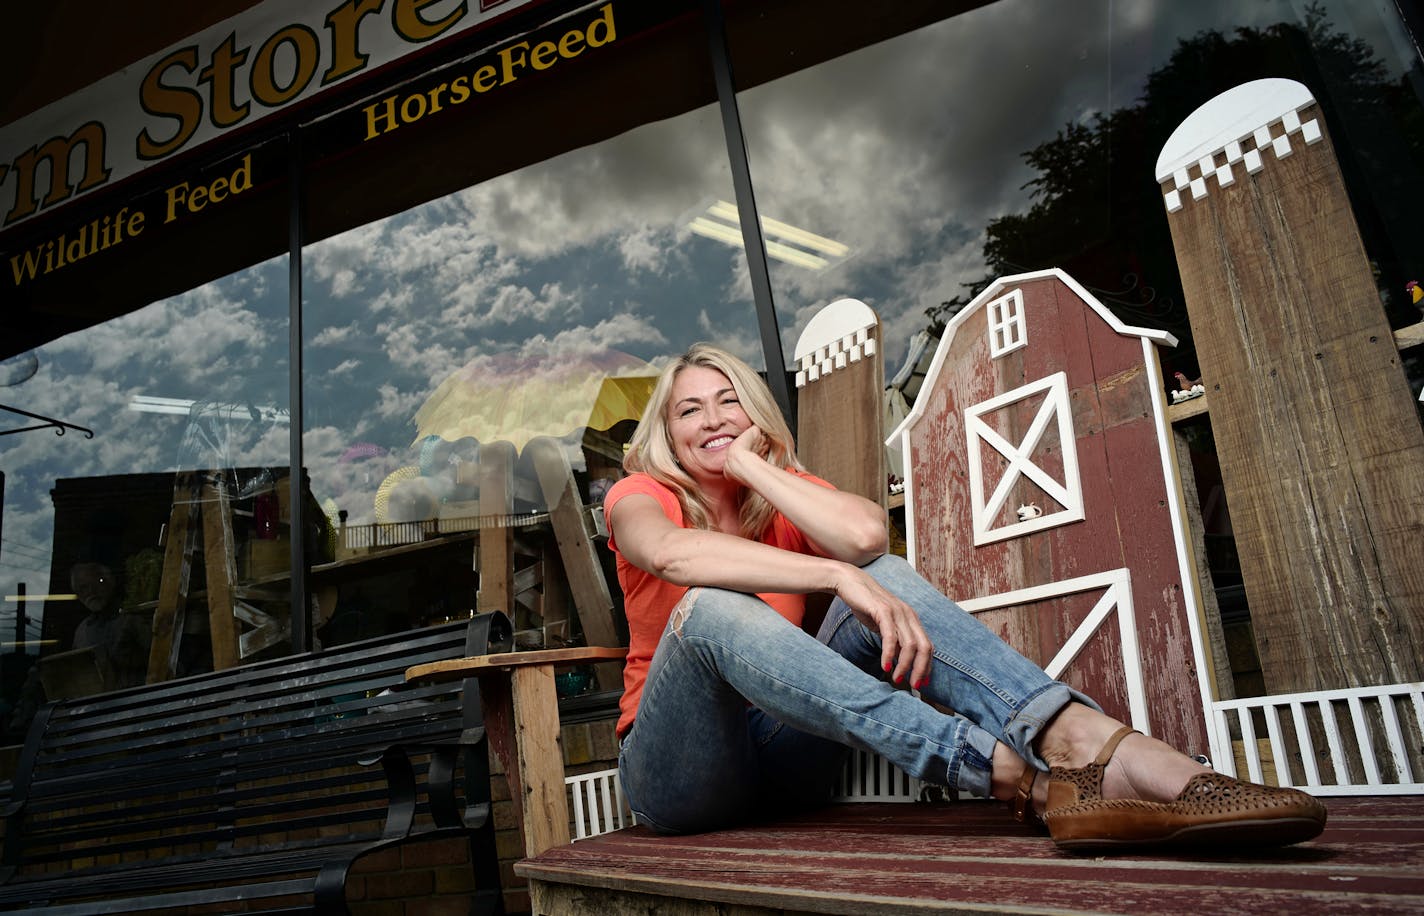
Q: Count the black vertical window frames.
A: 2